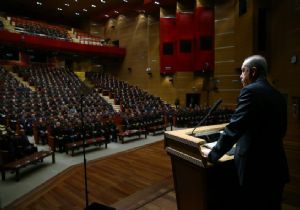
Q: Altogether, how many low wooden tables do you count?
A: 4